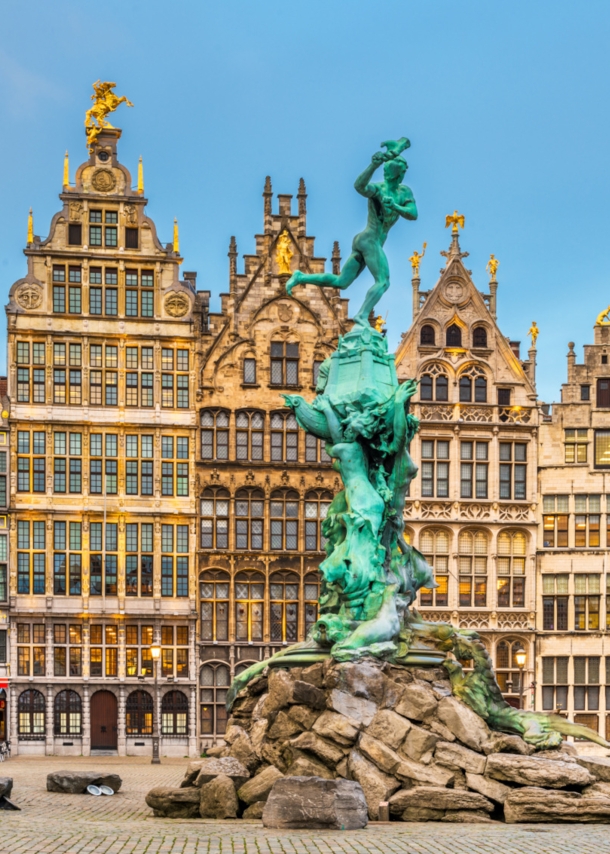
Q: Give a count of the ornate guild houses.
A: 4